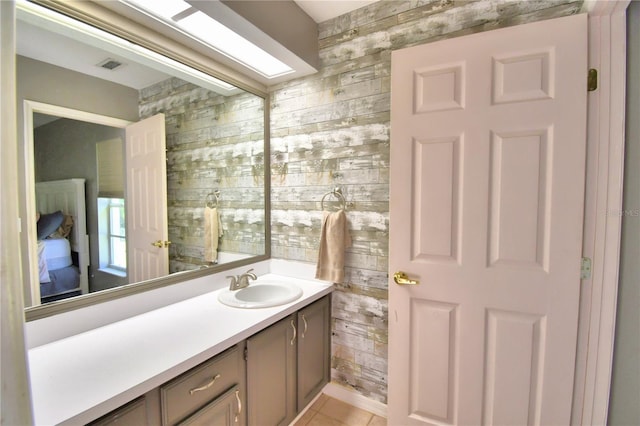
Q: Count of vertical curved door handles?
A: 3